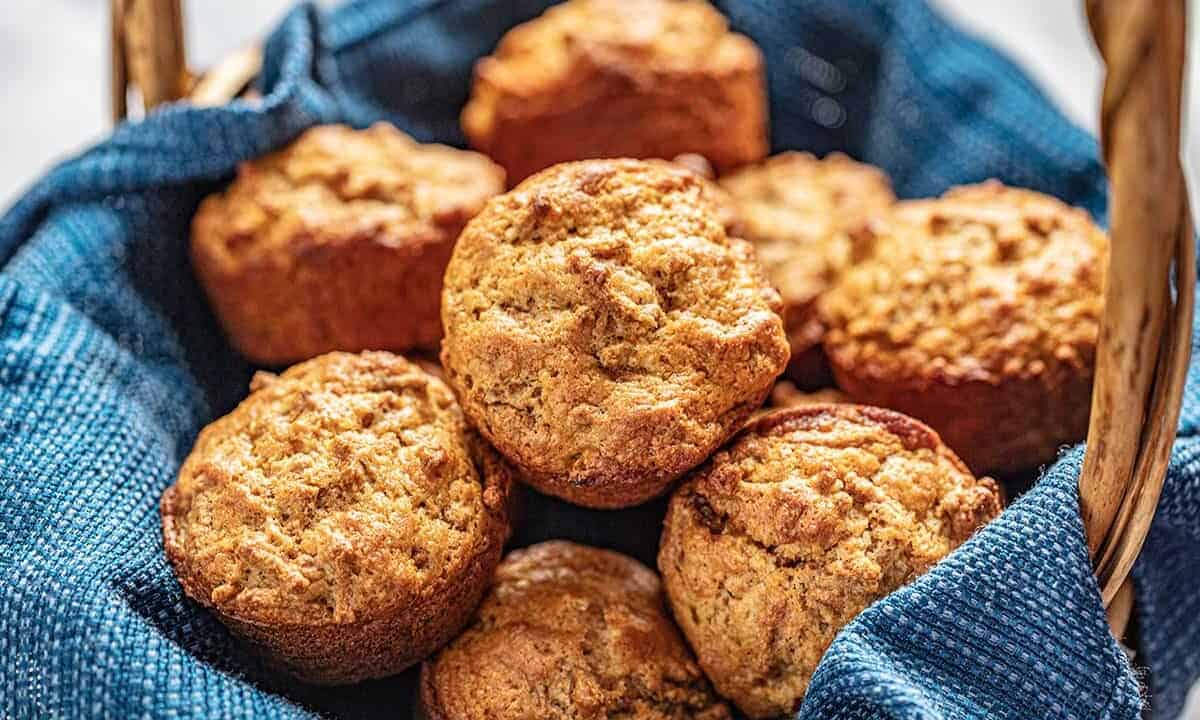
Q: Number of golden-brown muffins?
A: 8